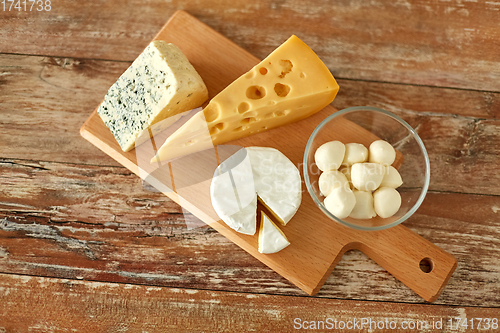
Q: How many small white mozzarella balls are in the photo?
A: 9